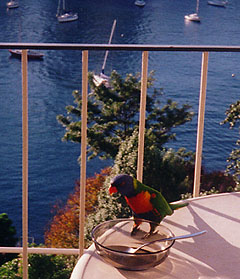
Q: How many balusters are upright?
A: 4